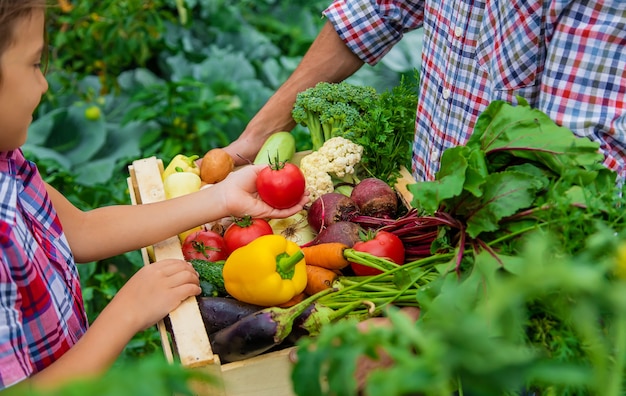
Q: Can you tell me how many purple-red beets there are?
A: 3